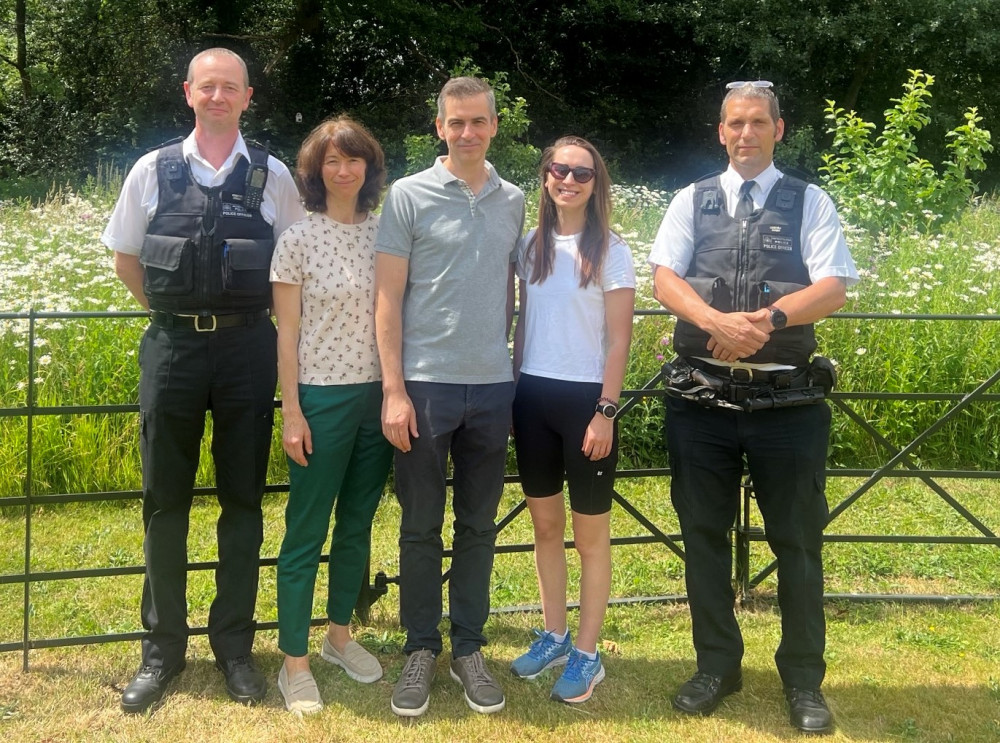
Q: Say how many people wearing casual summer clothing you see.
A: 3